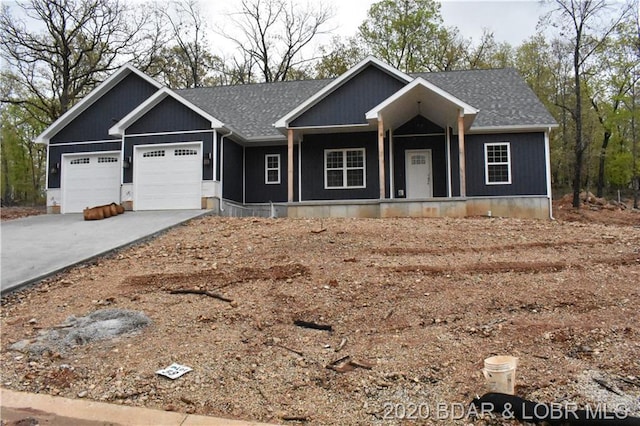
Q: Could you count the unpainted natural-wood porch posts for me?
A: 3